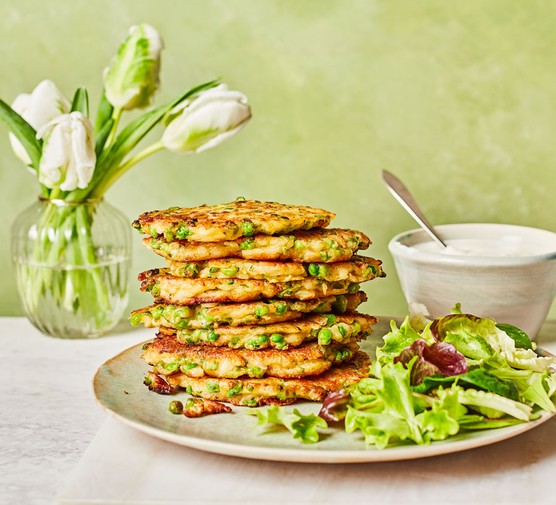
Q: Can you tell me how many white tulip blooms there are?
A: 4